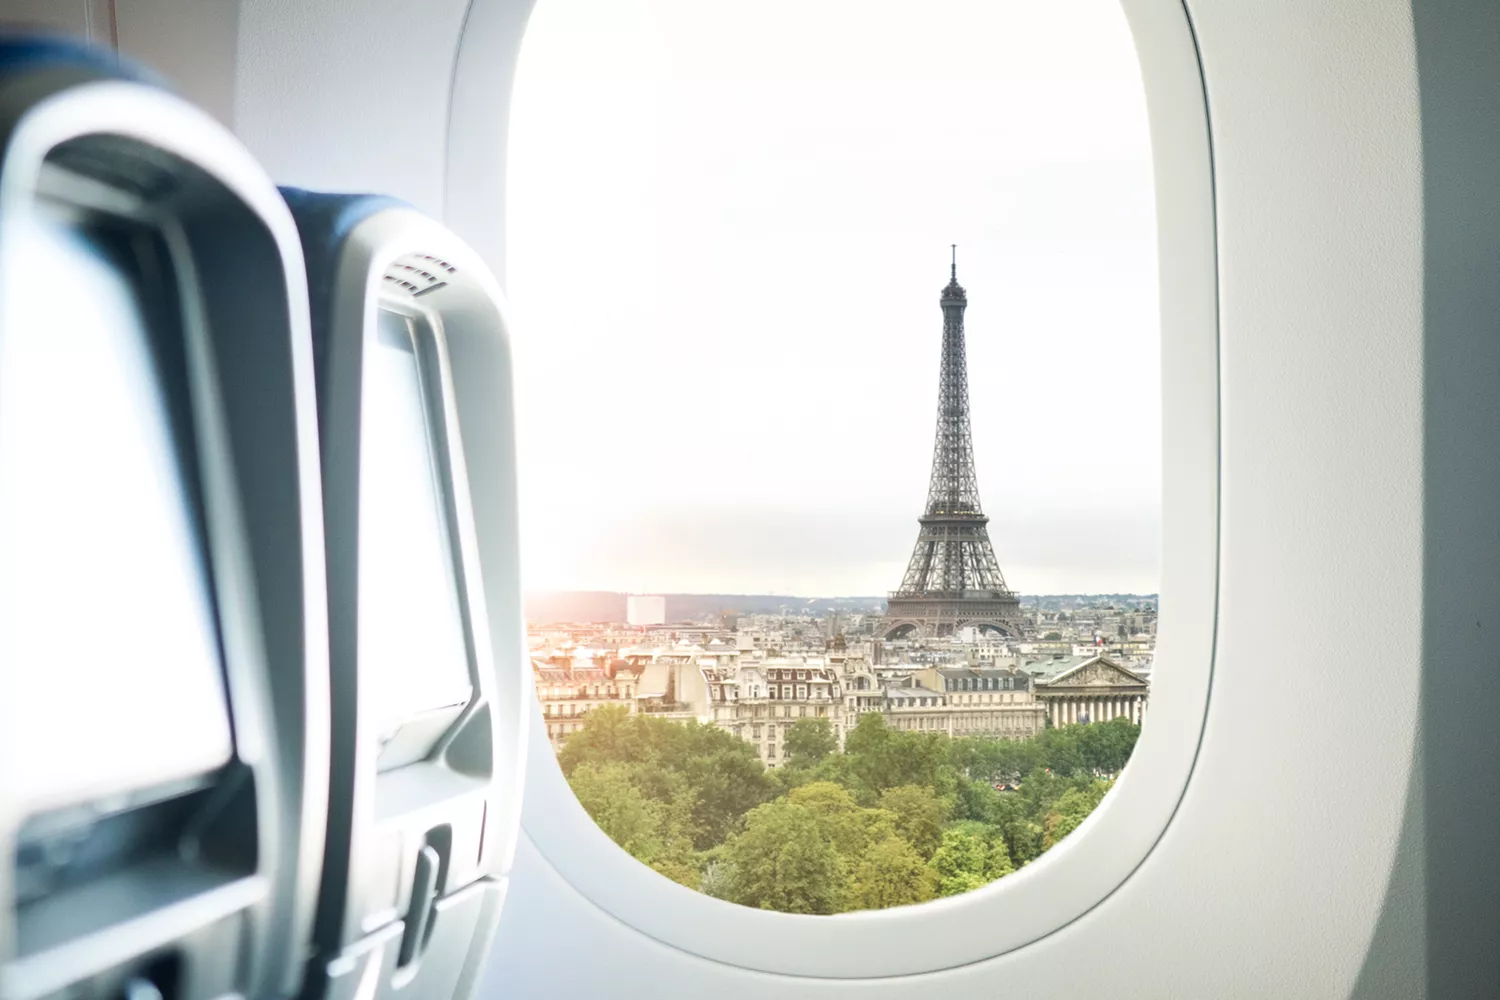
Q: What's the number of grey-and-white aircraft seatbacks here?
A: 2